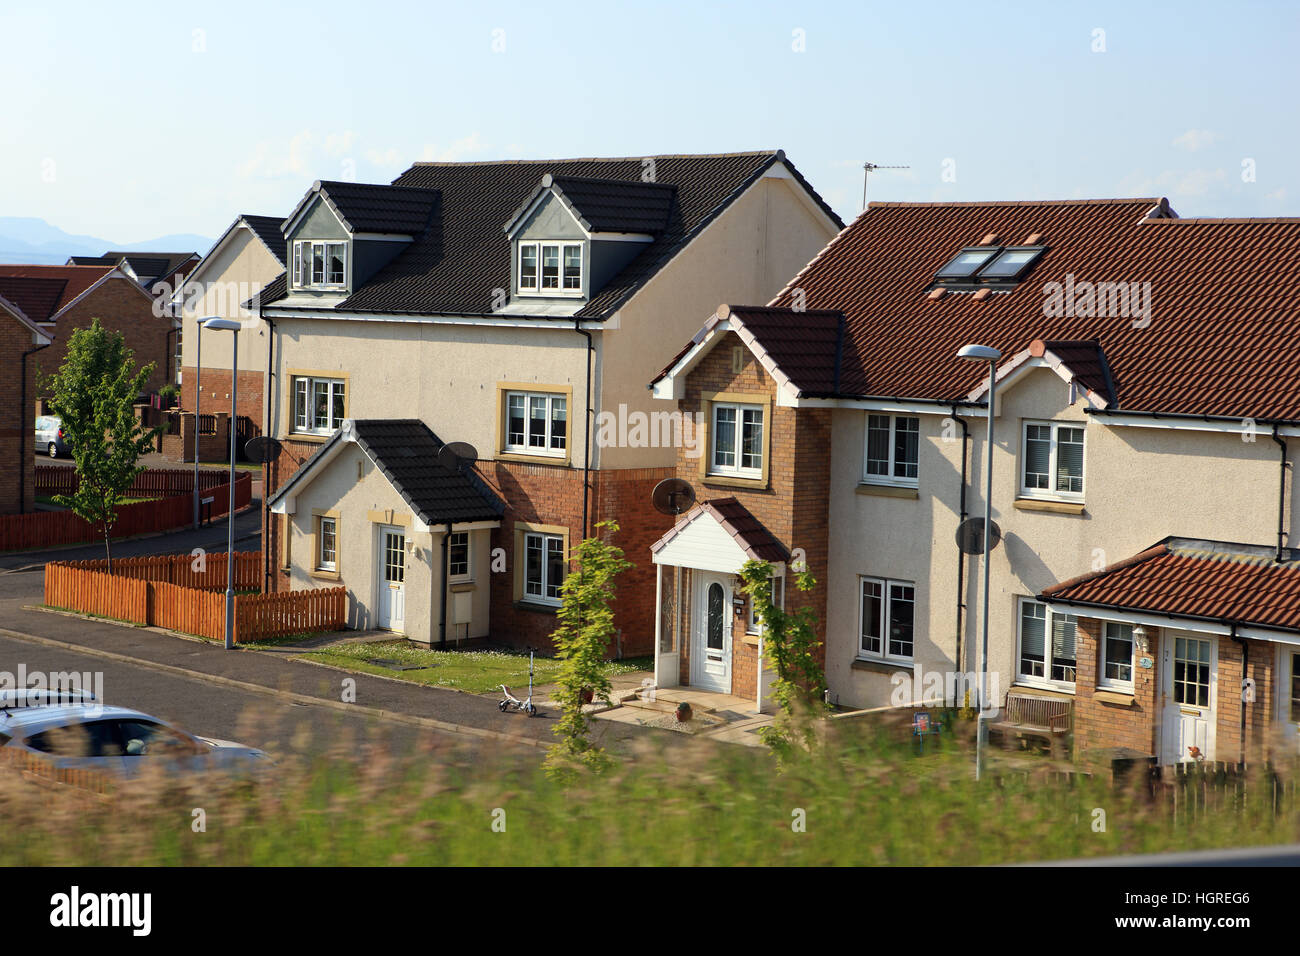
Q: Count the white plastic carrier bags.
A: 0